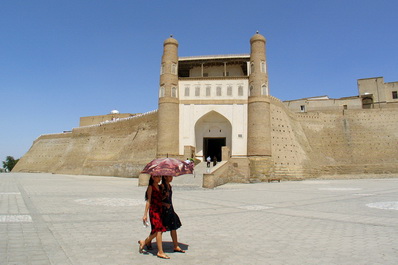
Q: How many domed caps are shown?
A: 2